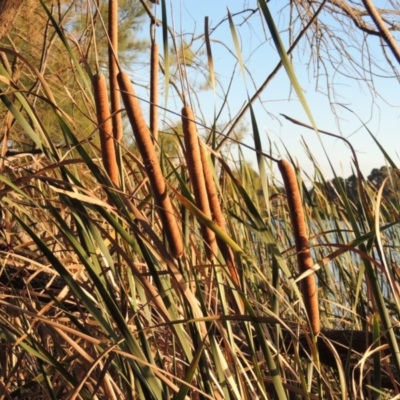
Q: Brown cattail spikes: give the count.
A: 7